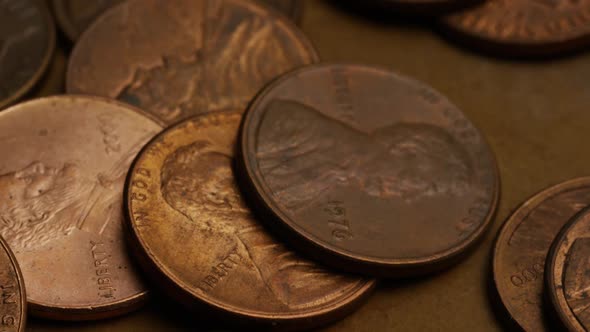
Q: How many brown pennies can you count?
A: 11